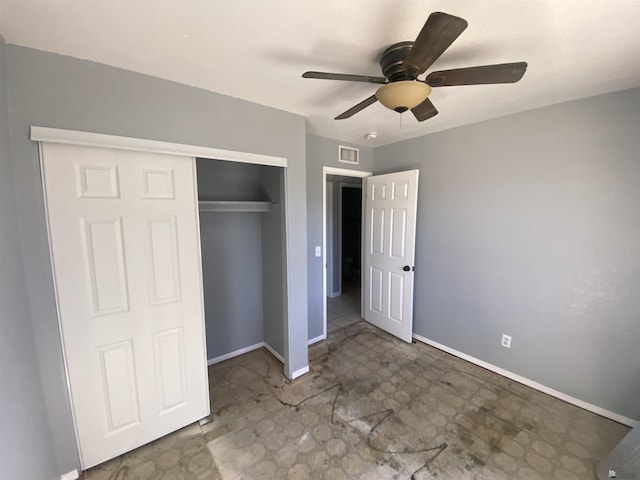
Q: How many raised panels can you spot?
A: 12